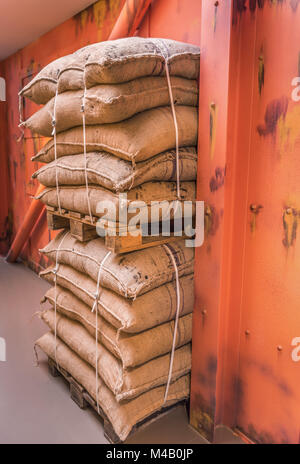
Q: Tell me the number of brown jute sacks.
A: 10